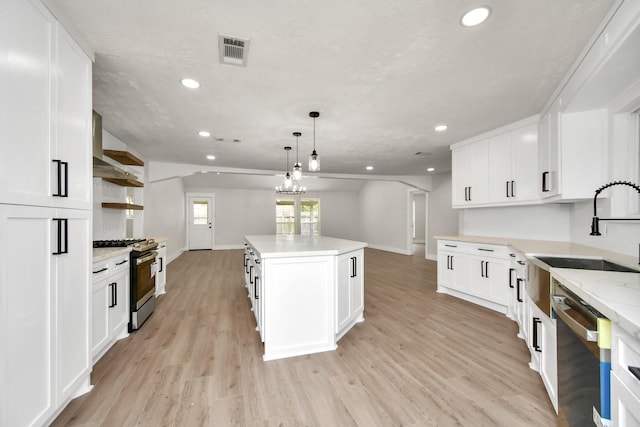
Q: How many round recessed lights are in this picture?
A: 7